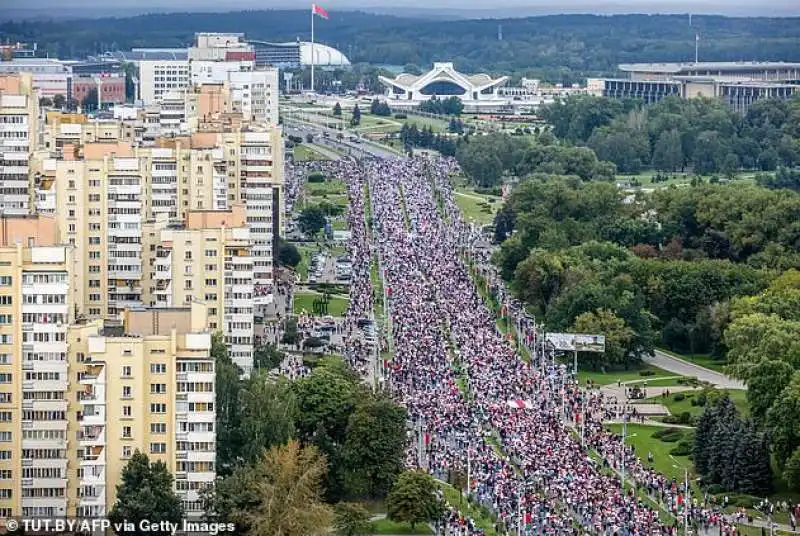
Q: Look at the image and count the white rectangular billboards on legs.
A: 1